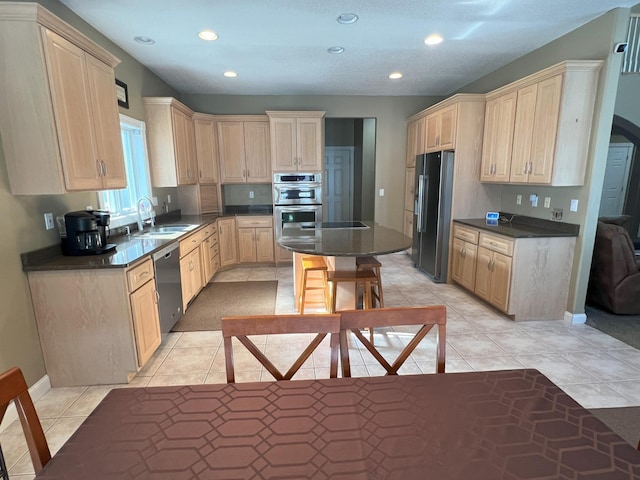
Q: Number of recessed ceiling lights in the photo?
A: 7